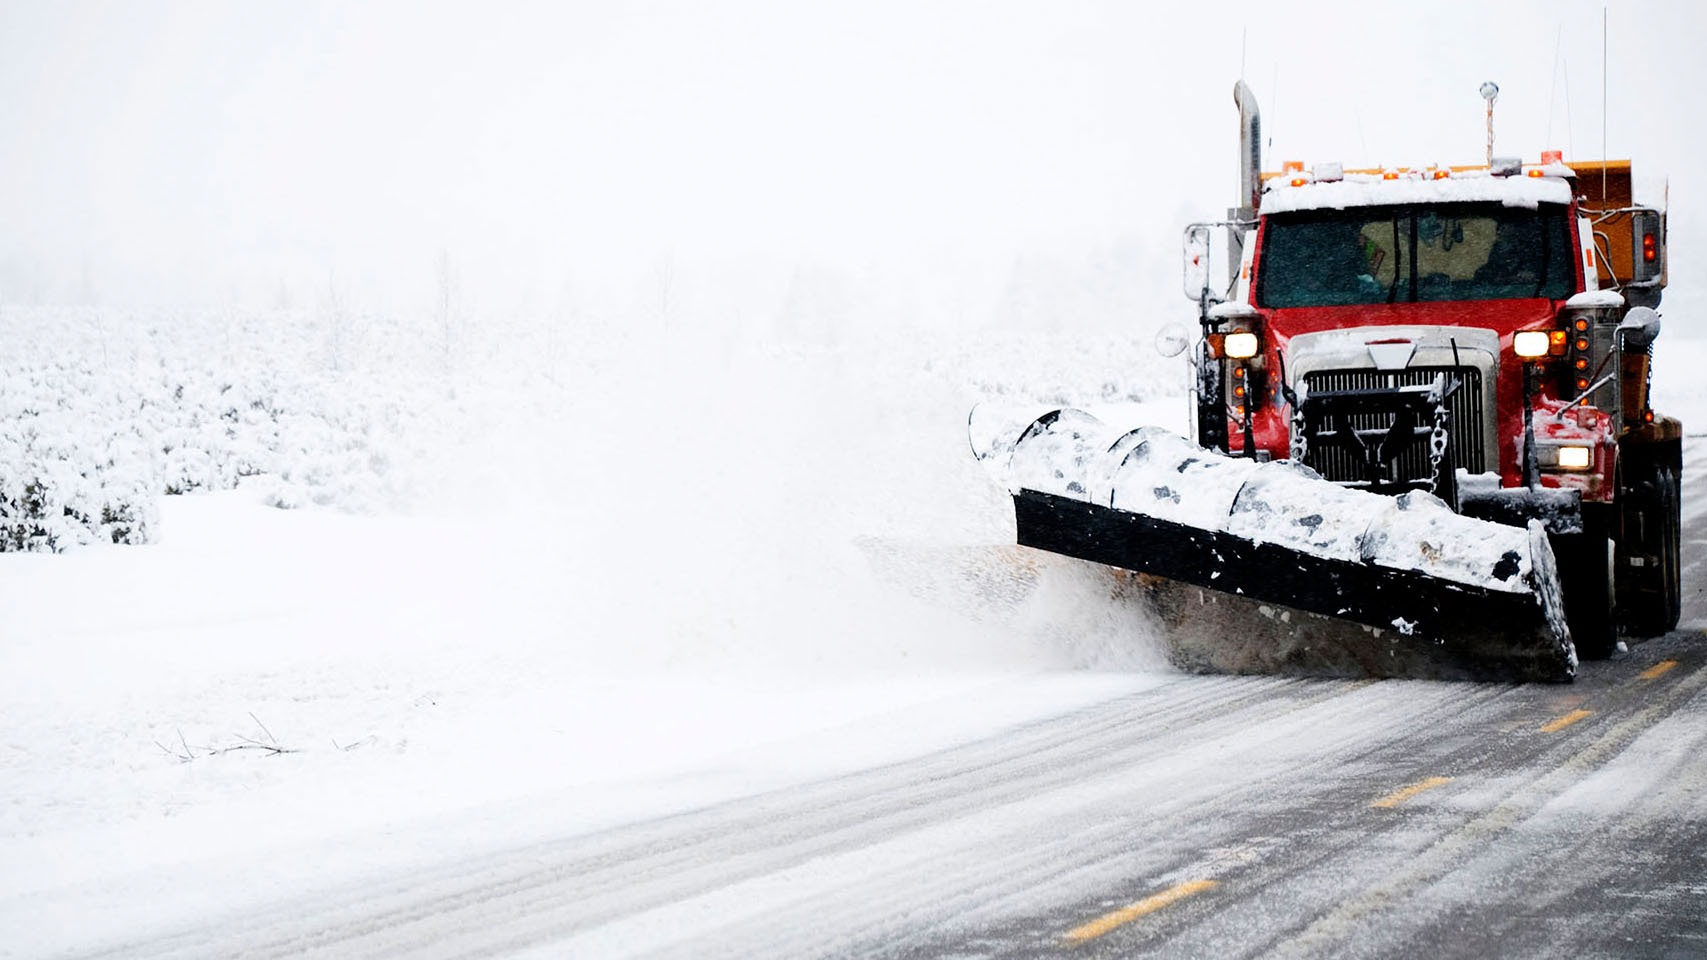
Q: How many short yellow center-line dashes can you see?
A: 4